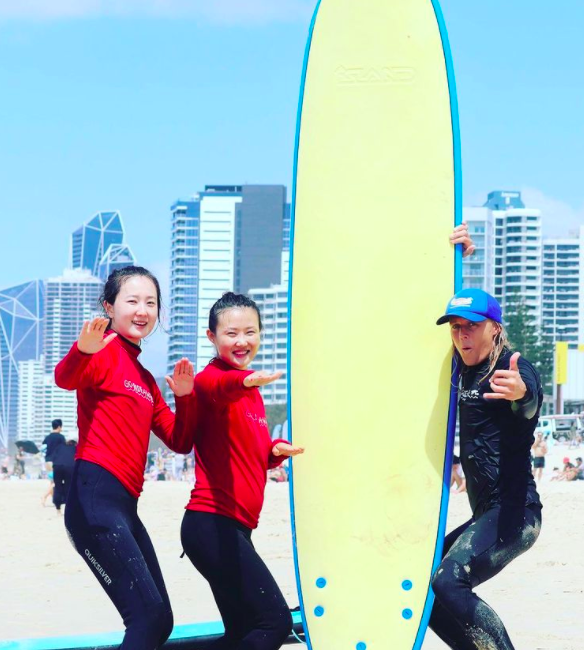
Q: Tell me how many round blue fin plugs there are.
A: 5